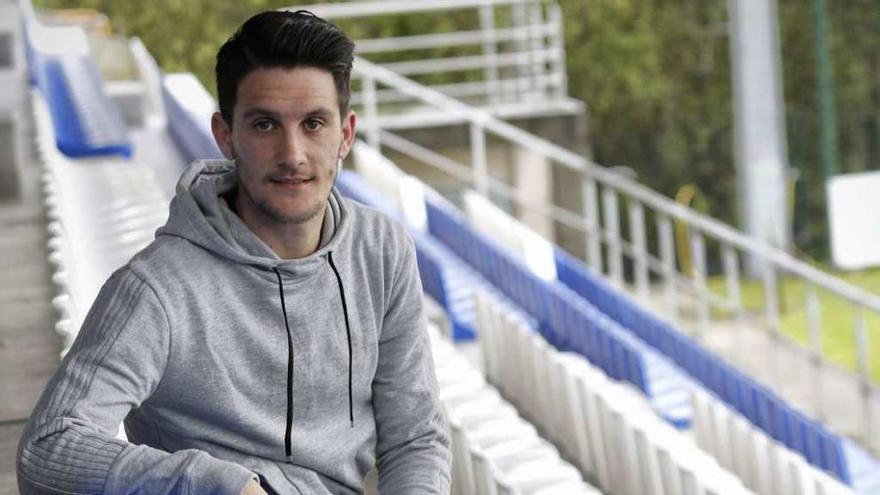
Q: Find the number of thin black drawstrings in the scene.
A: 2